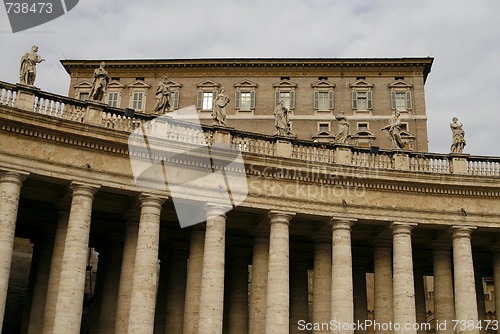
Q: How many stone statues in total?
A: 8